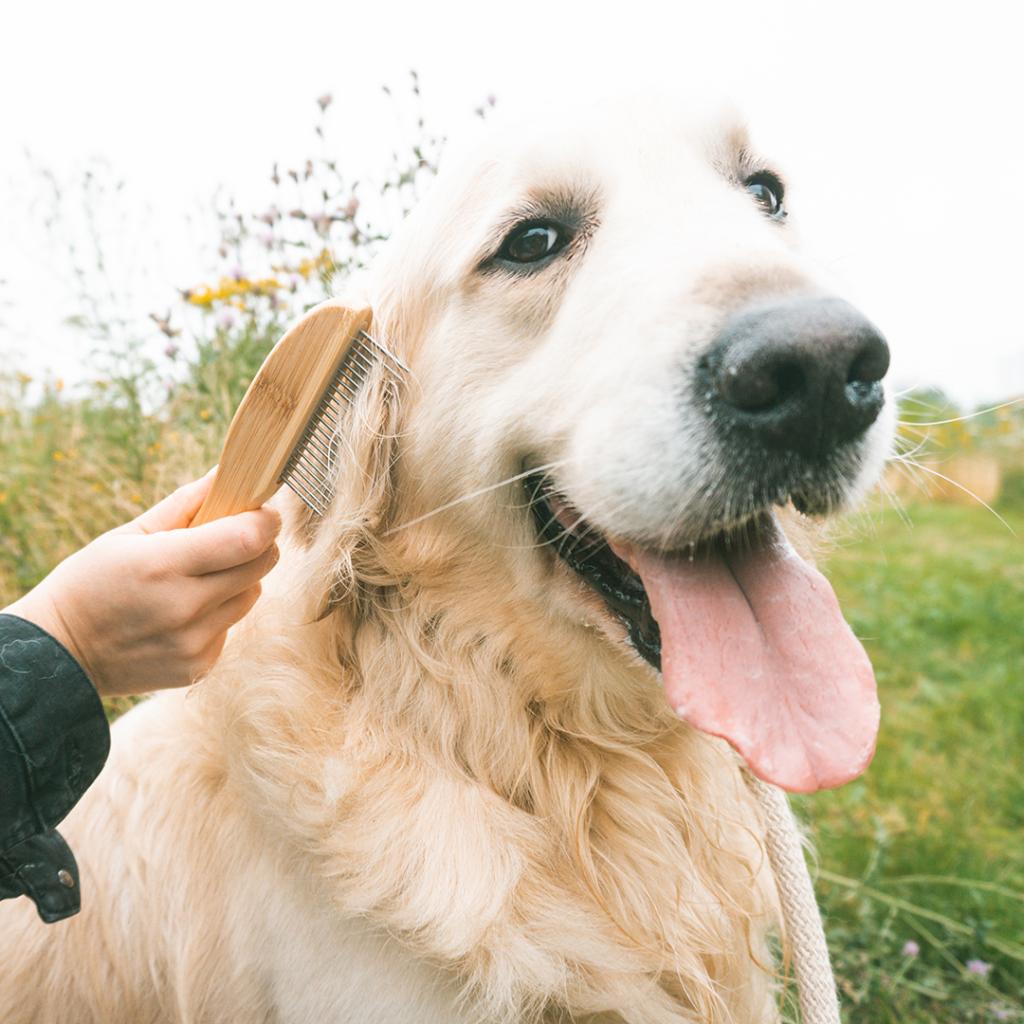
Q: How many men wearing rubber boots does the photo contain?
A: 0